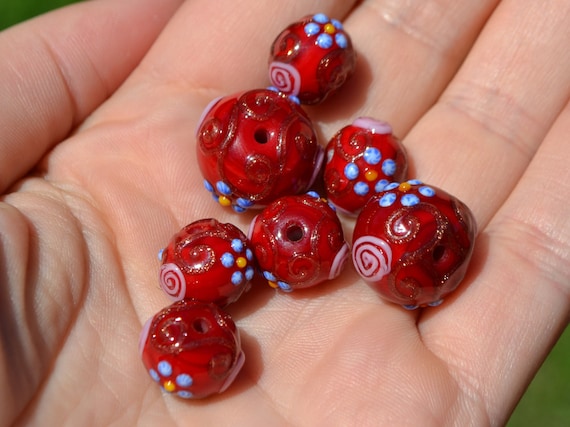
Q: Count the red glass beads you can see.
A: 7